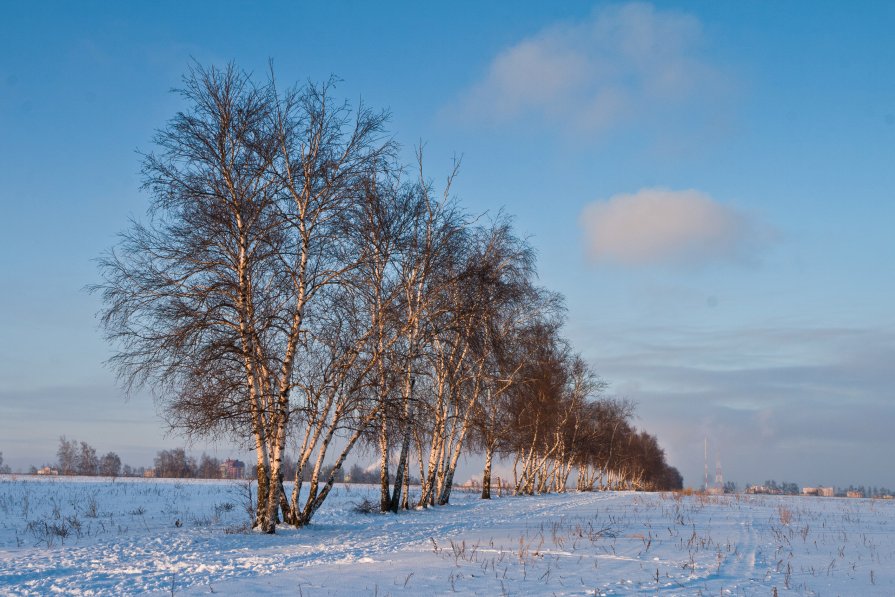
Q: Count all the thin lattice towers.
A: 2